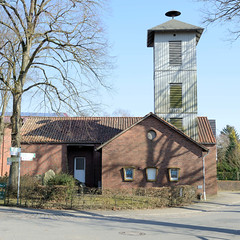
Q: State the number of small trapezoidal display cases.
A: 3